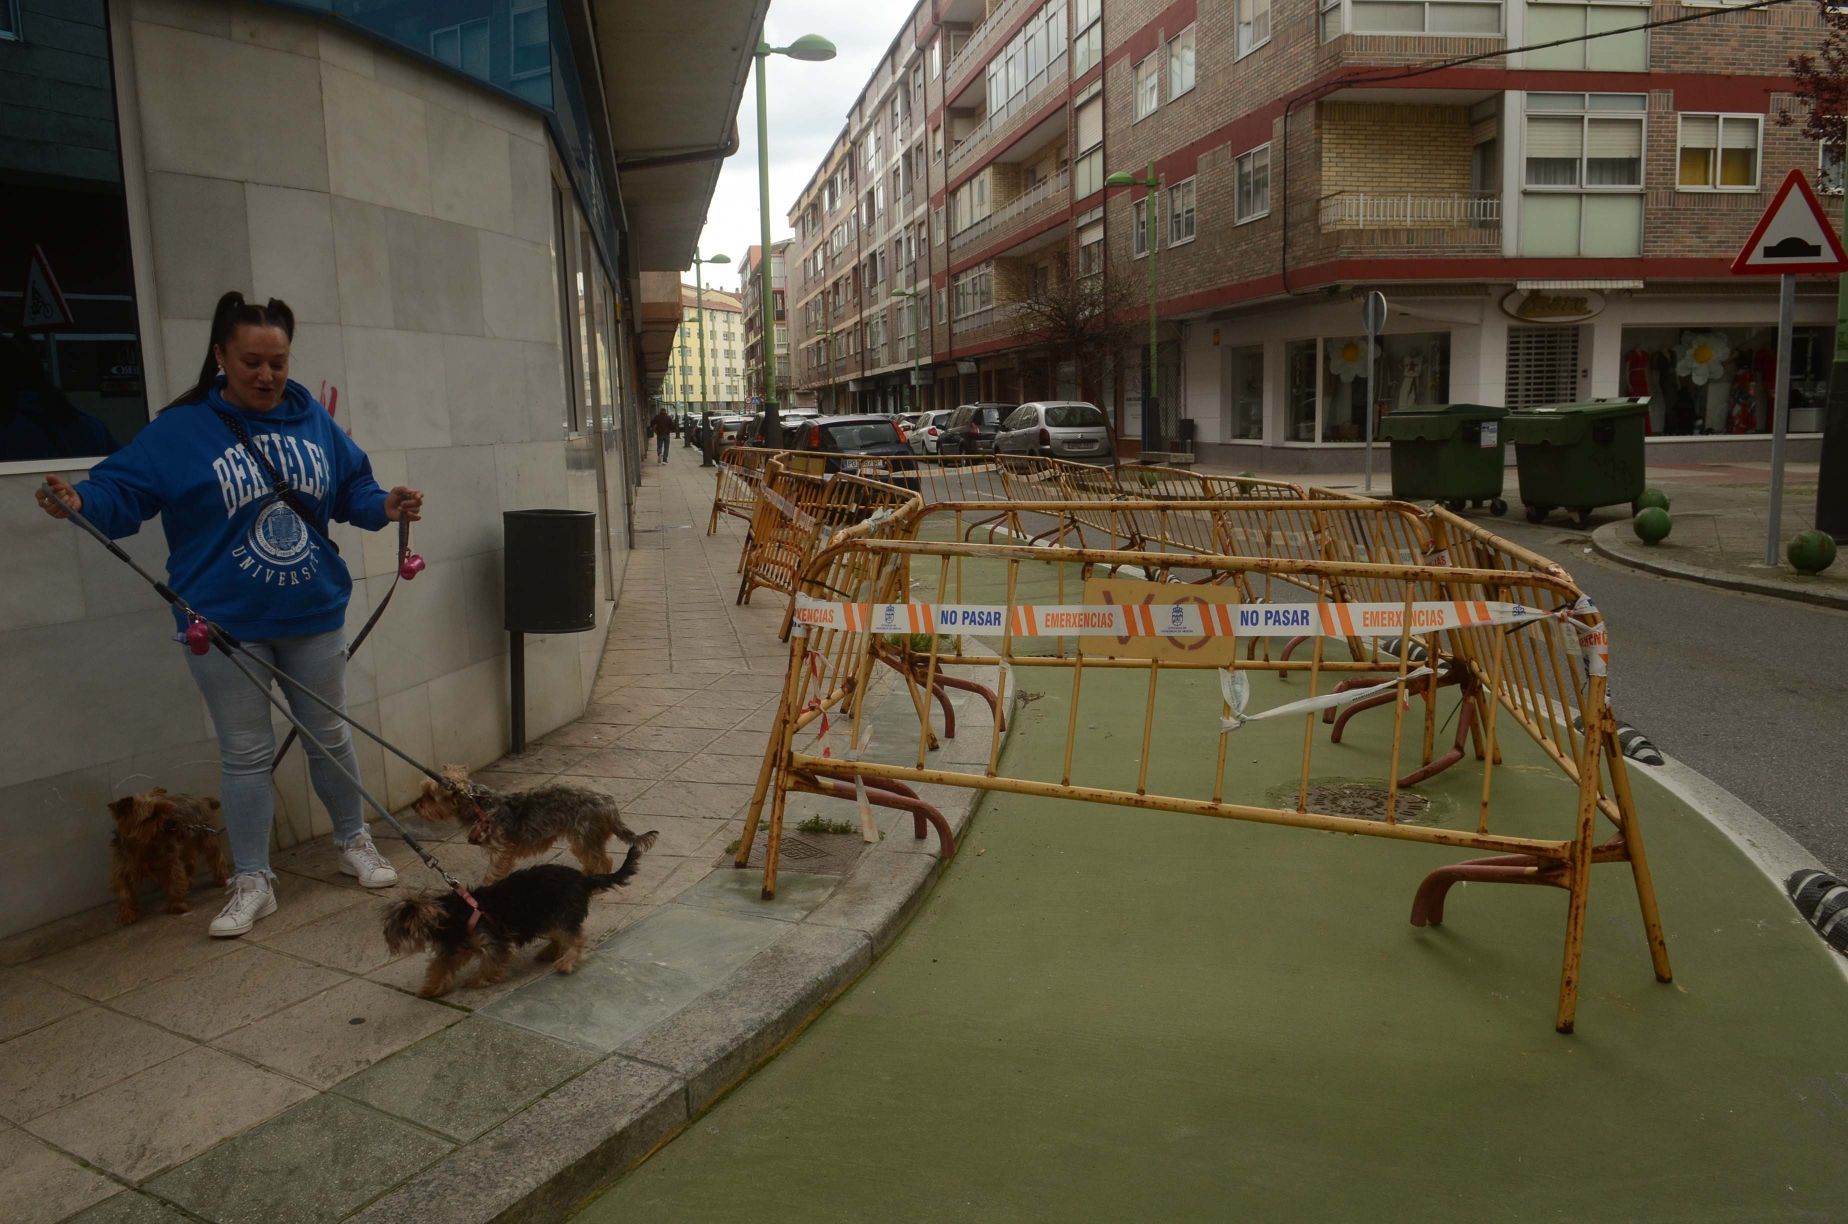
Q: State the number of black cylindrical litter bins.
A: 1